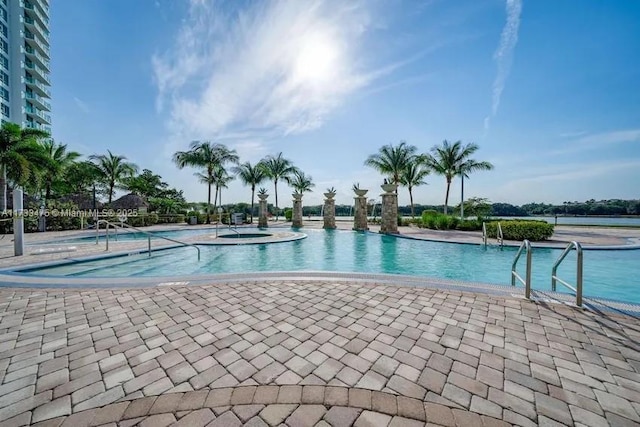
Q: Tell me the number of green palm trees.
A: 11